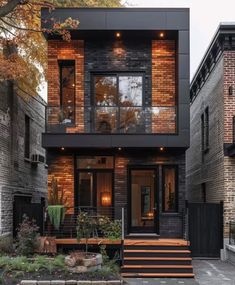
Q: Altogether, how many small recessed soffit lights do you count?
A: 5